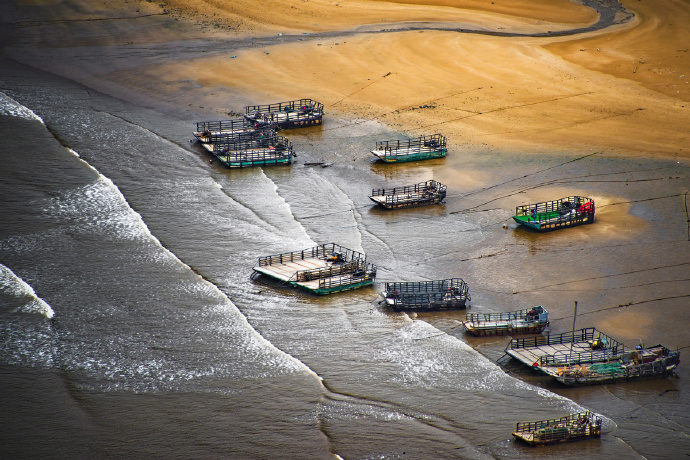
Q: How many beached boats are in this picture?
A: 13